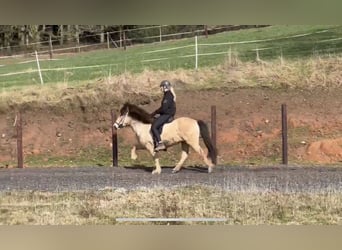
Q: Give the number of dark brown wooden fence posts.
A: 4